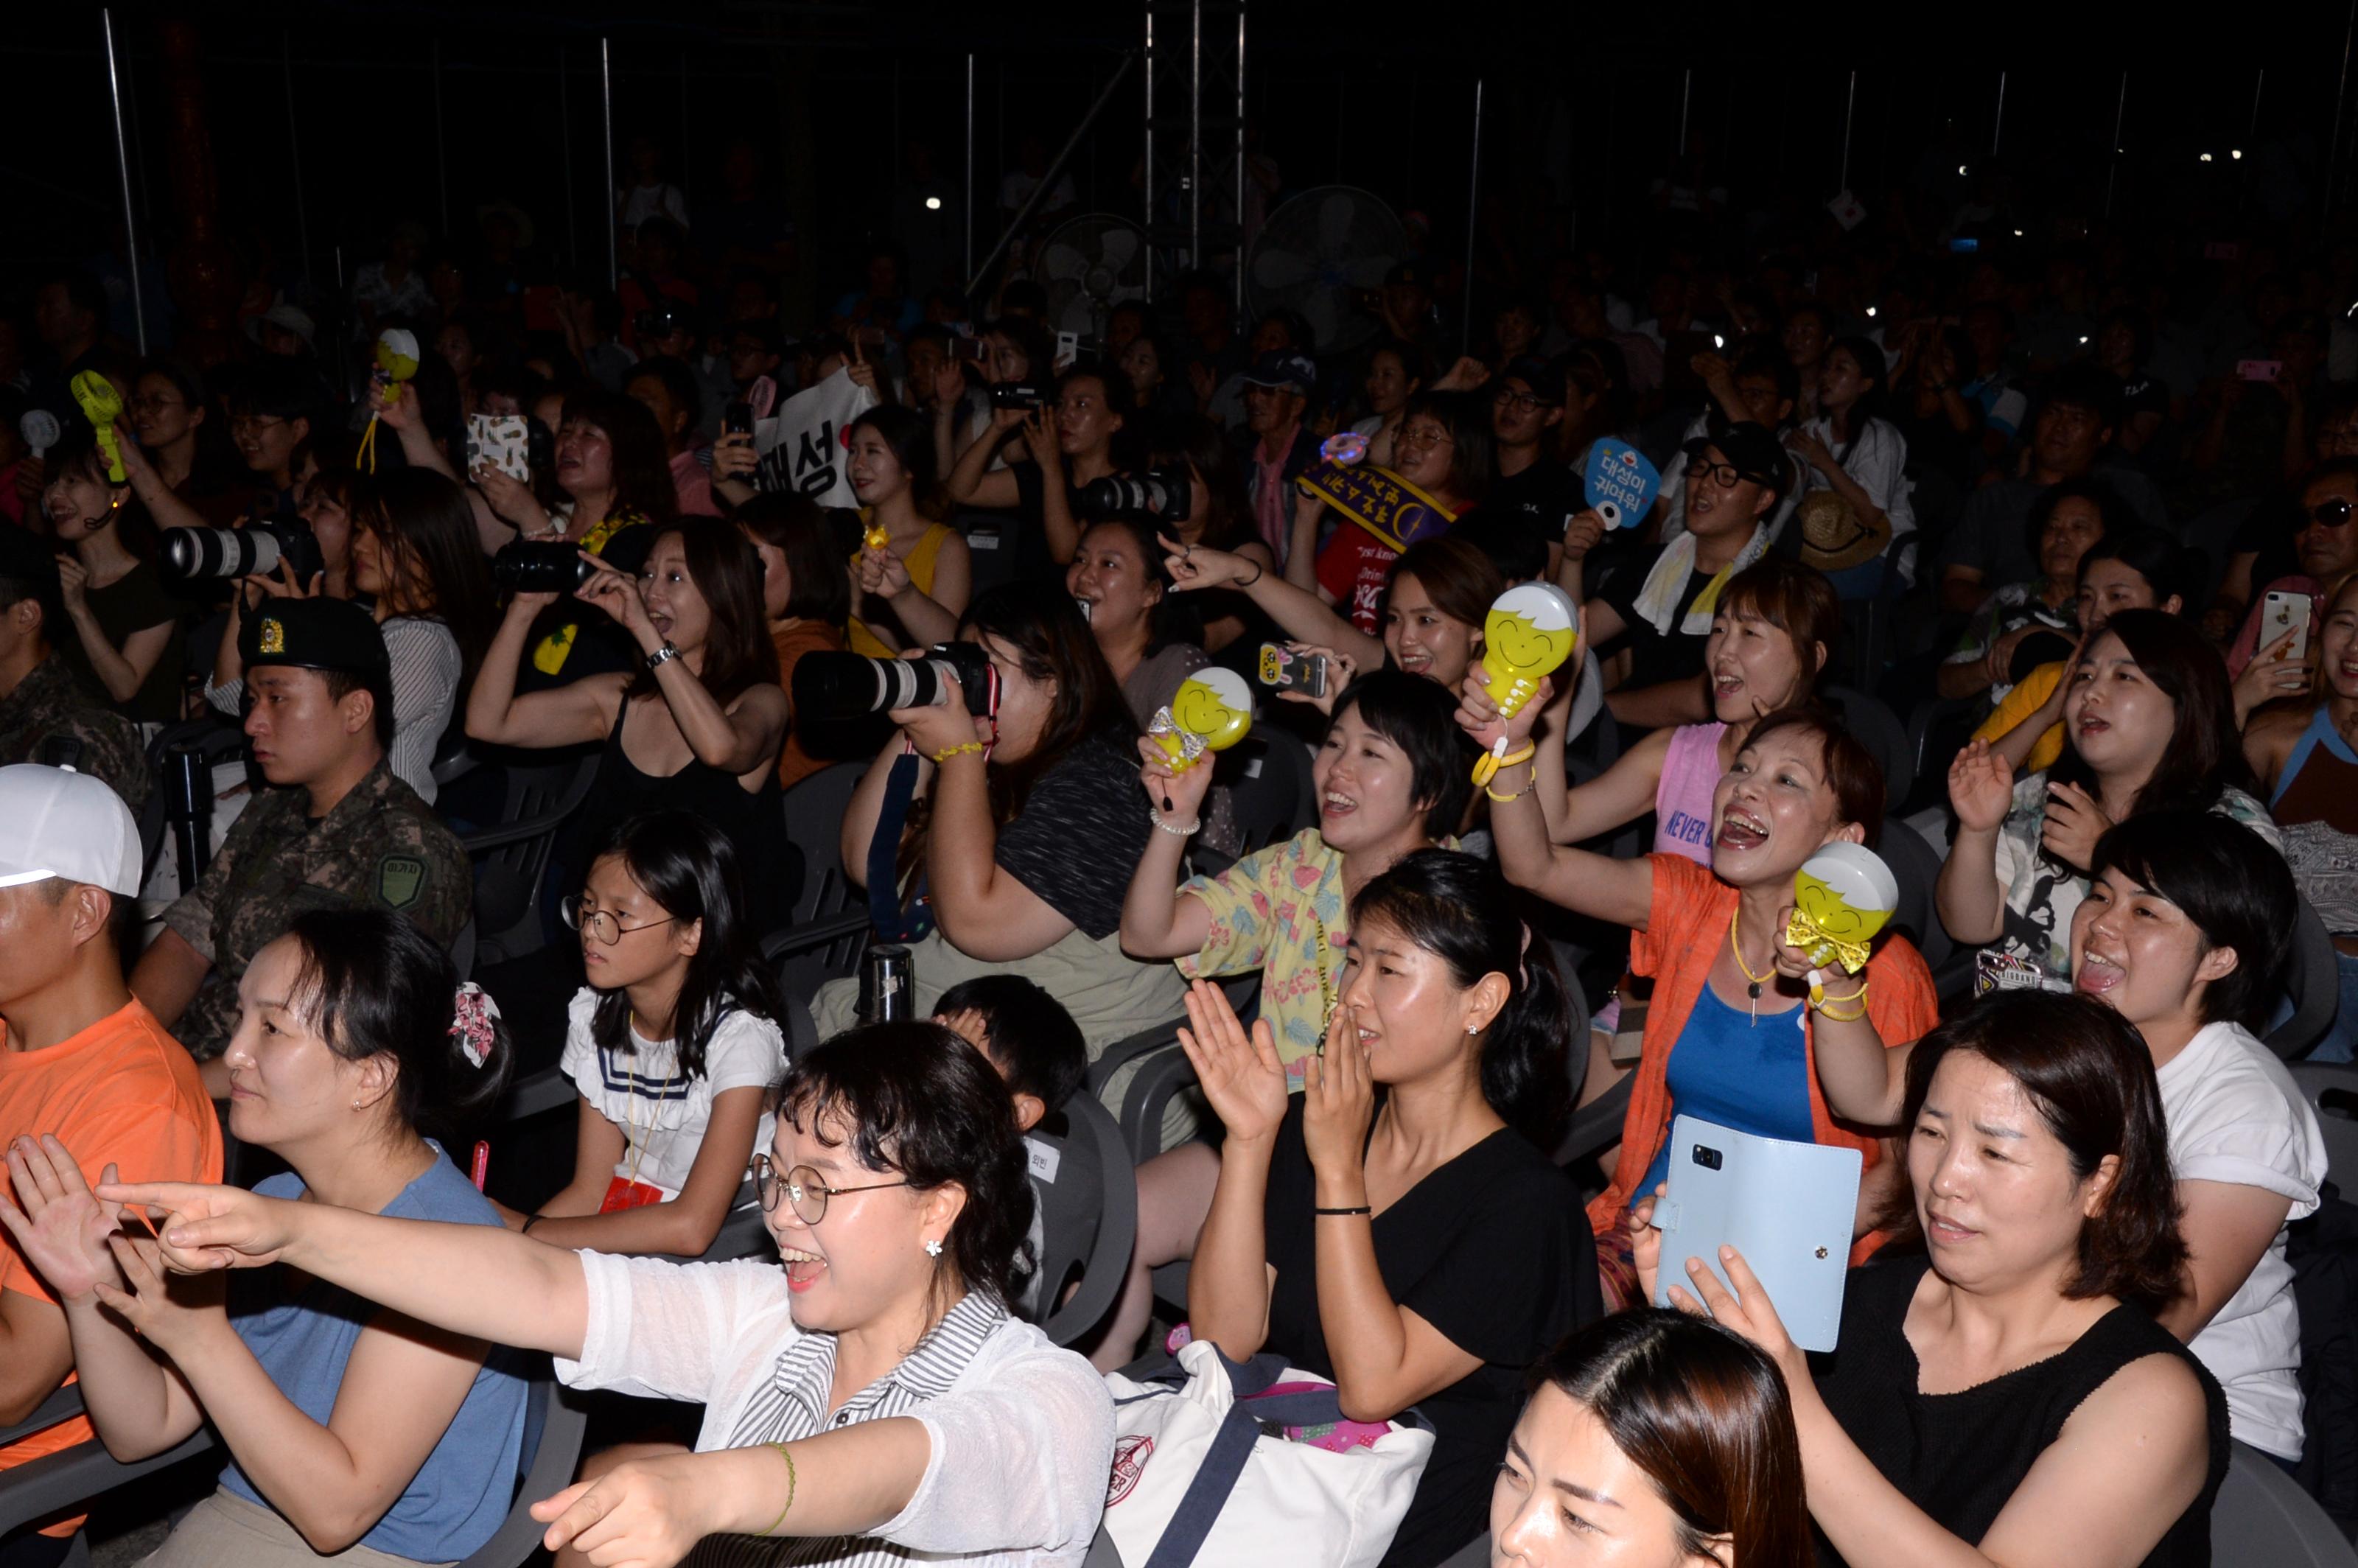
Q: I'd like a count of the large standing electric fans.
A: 2